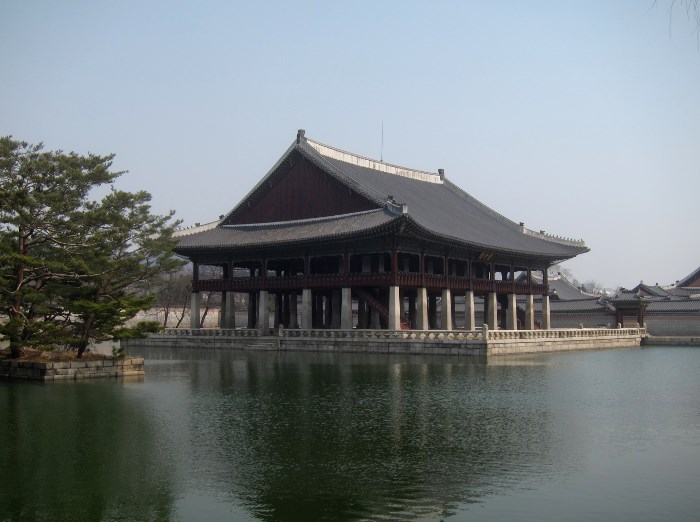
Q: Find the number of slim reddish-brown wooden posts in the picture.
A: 13